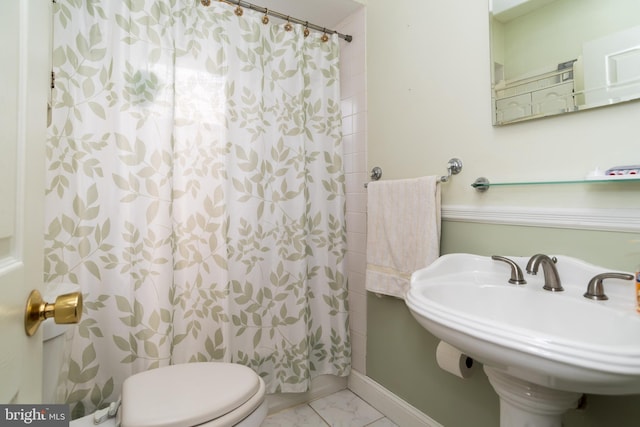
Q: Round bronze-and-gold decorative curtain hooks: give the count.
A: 6